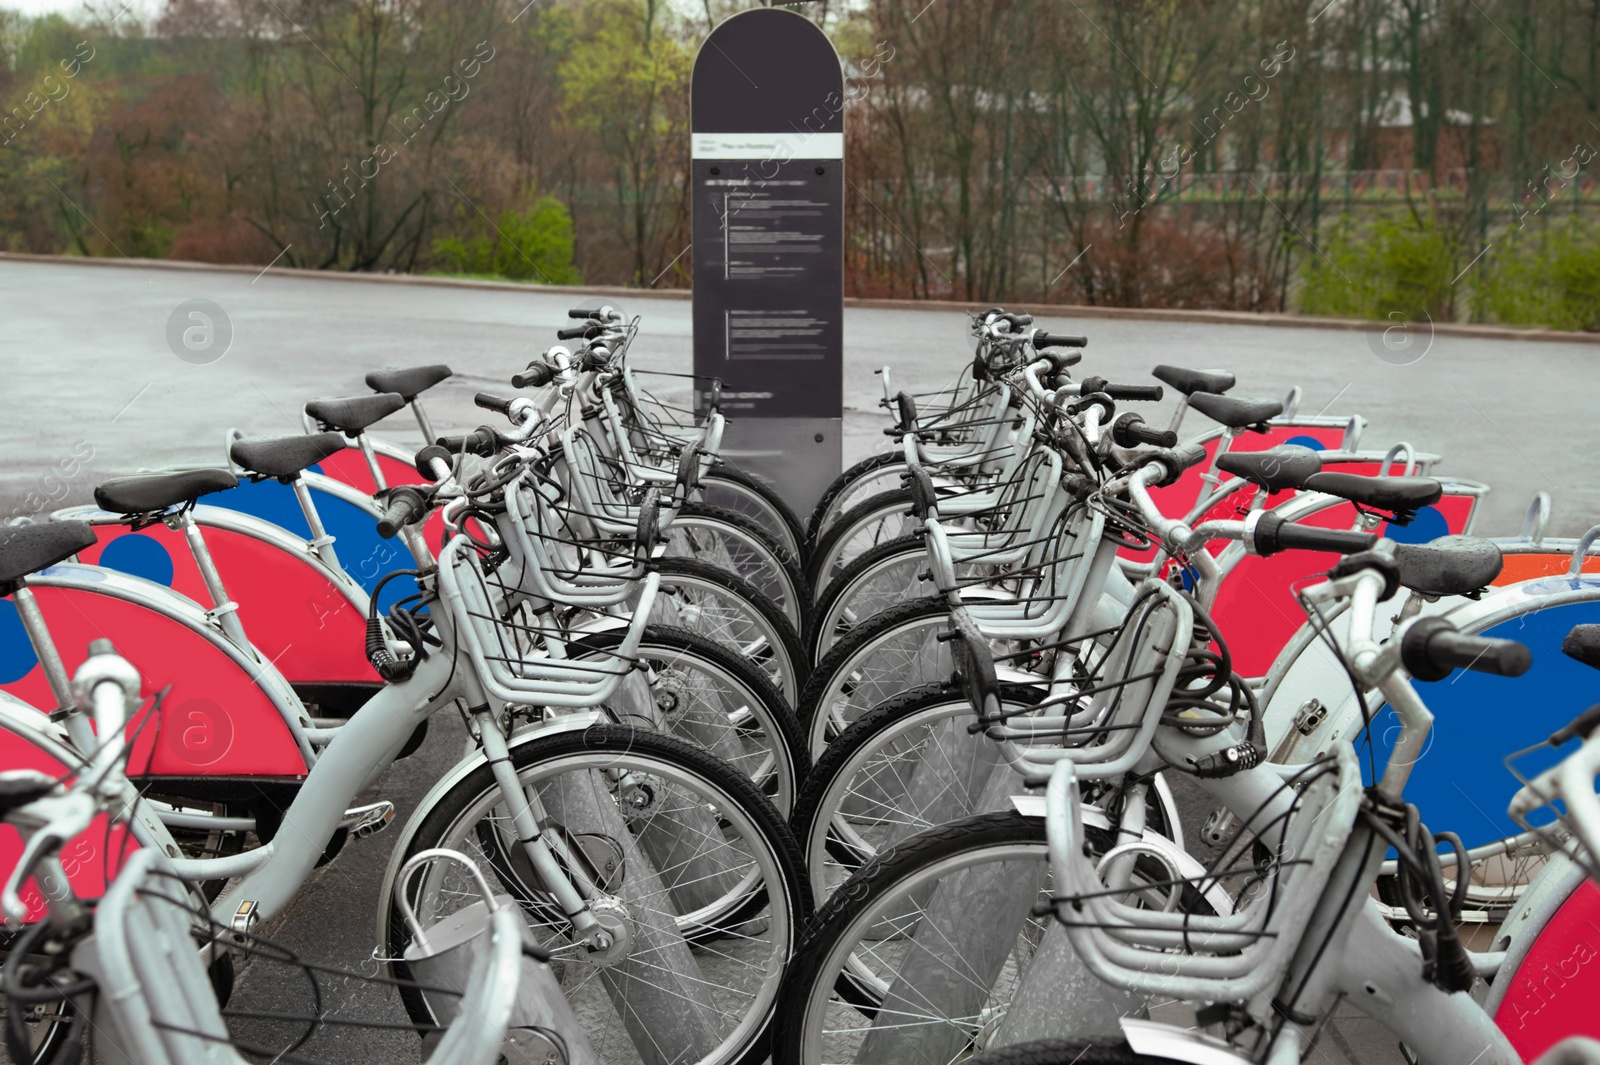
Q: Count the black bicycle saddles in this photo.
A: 11